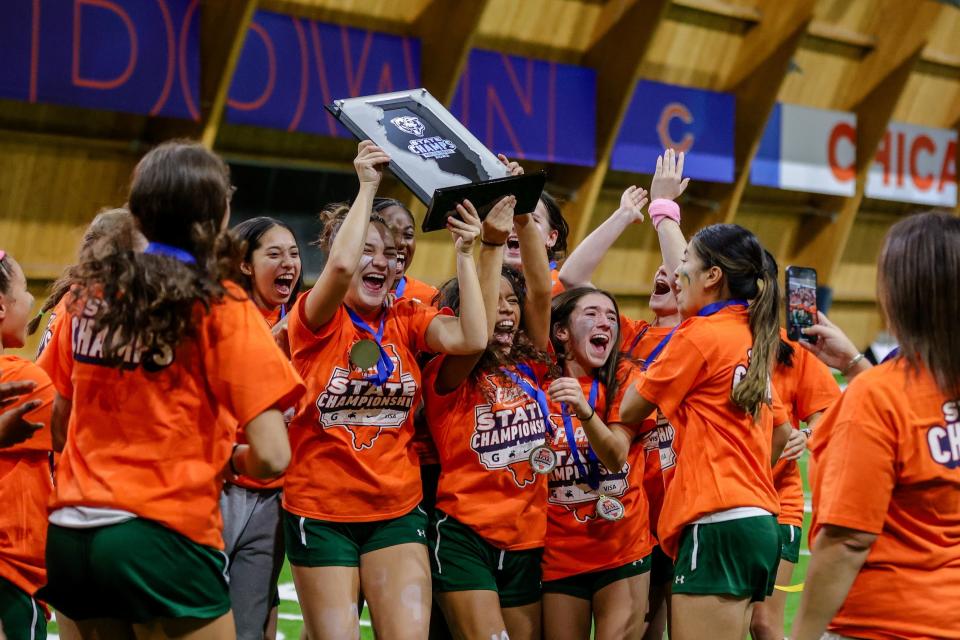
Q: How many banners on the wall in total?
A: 6